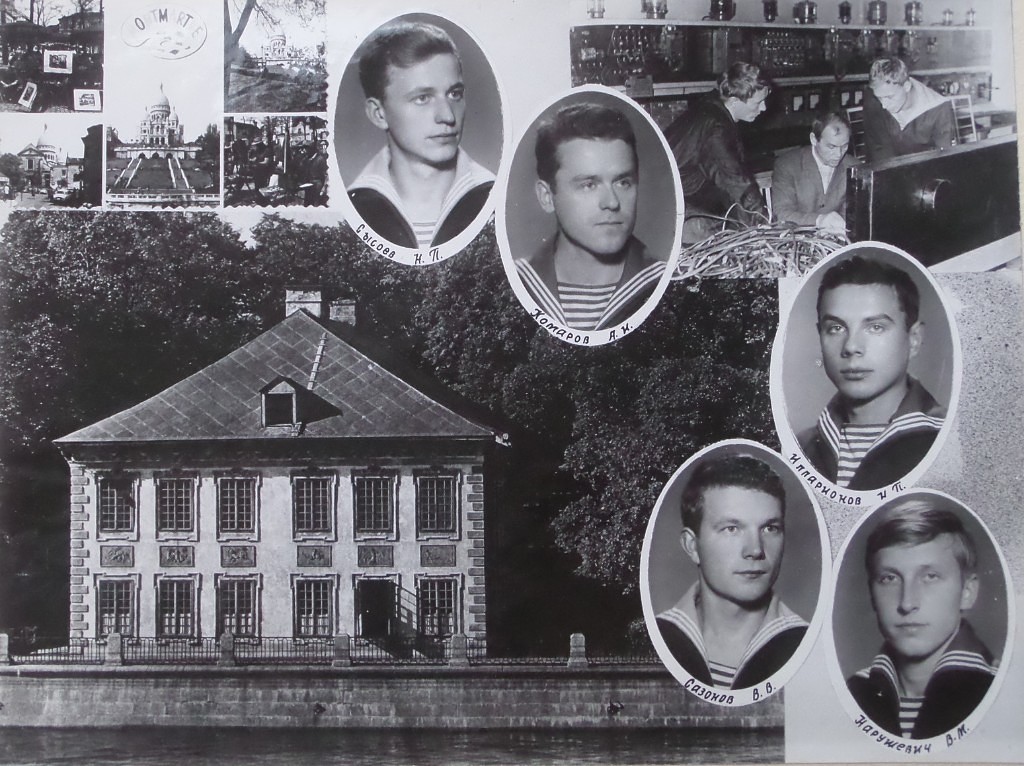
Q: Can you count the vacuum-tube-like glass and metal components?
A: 10